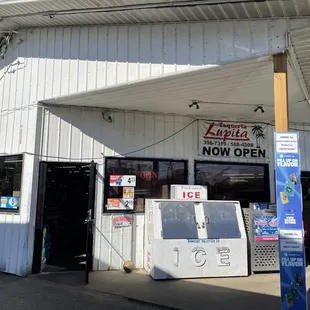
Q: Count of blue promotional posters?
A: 2